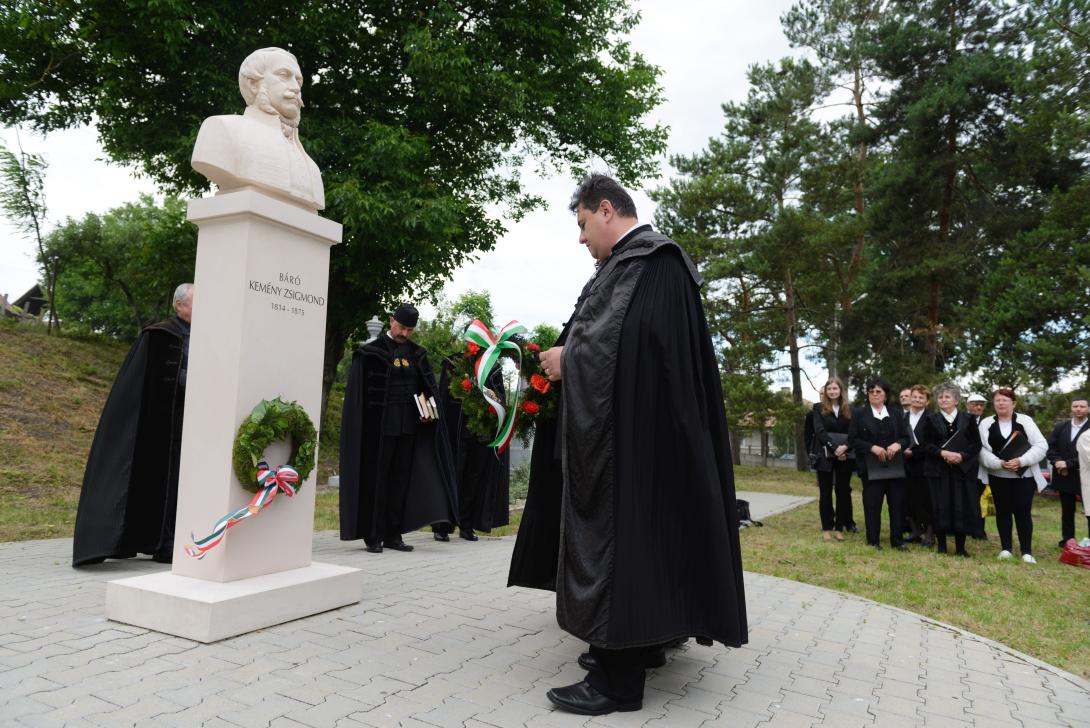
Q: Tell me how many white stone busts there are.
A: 1